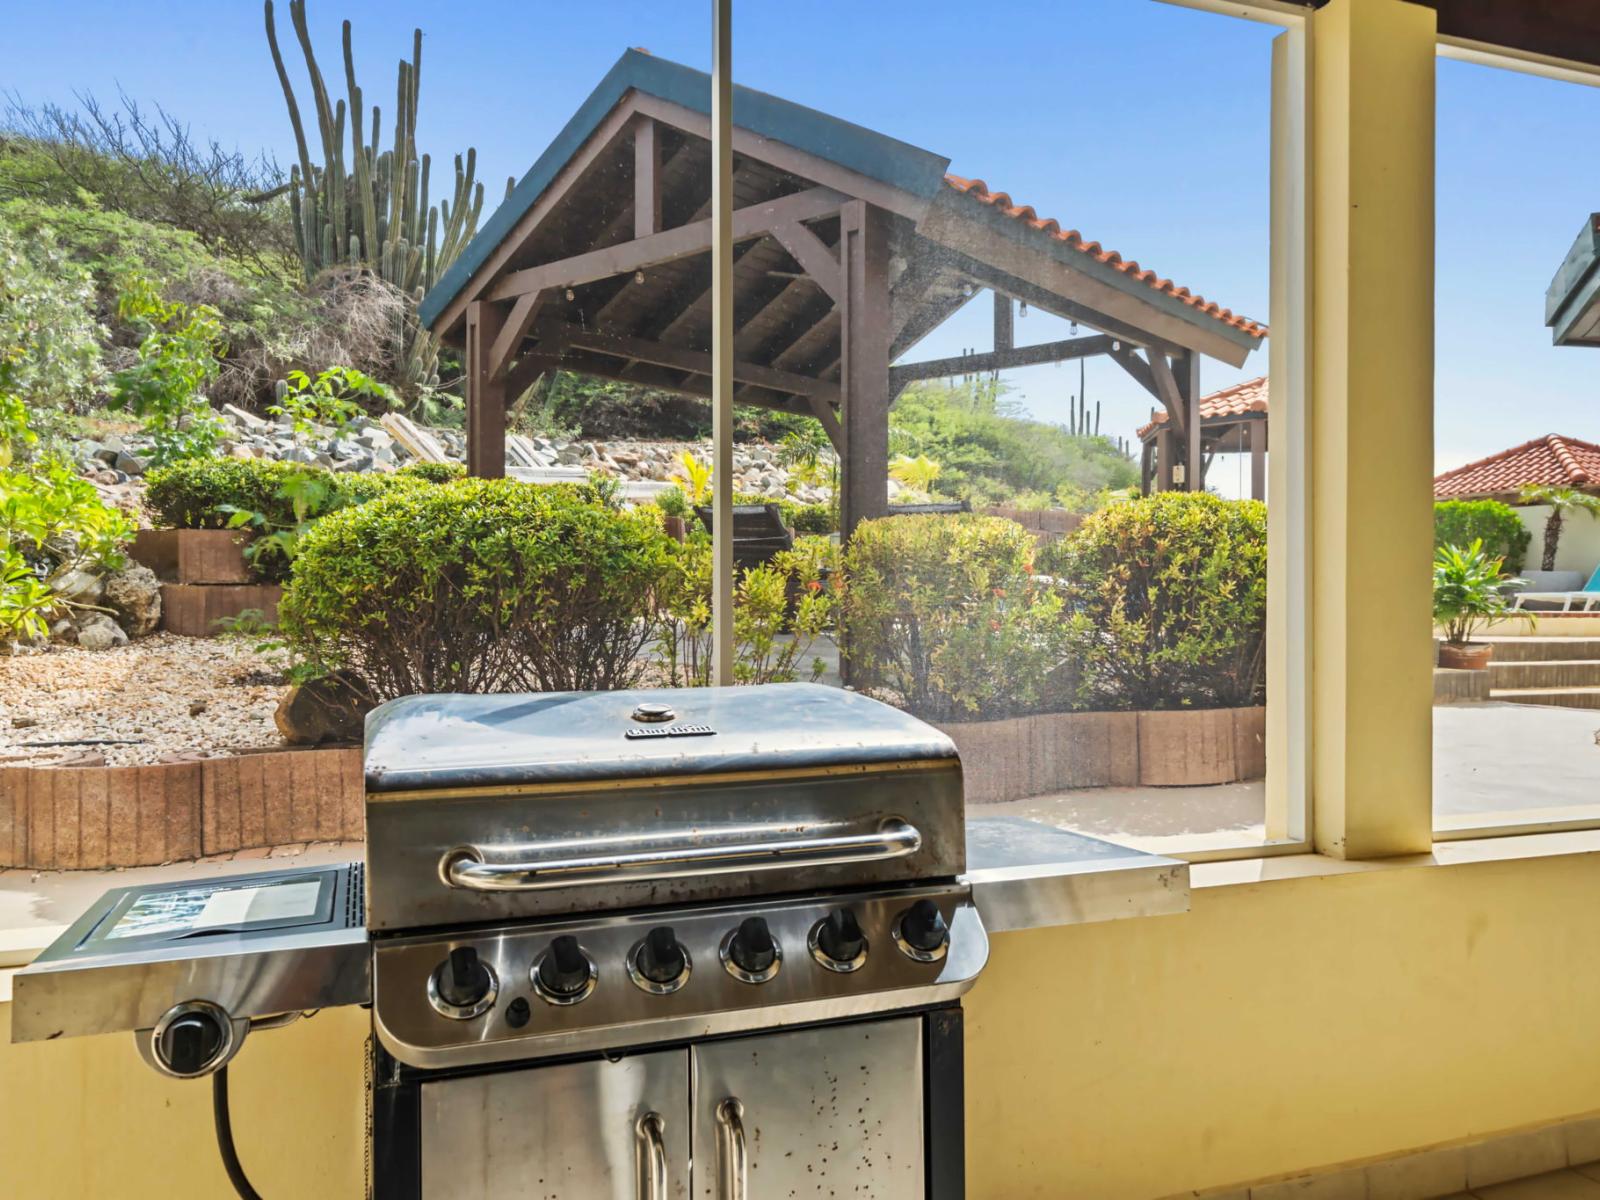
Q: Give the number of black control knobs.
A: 7